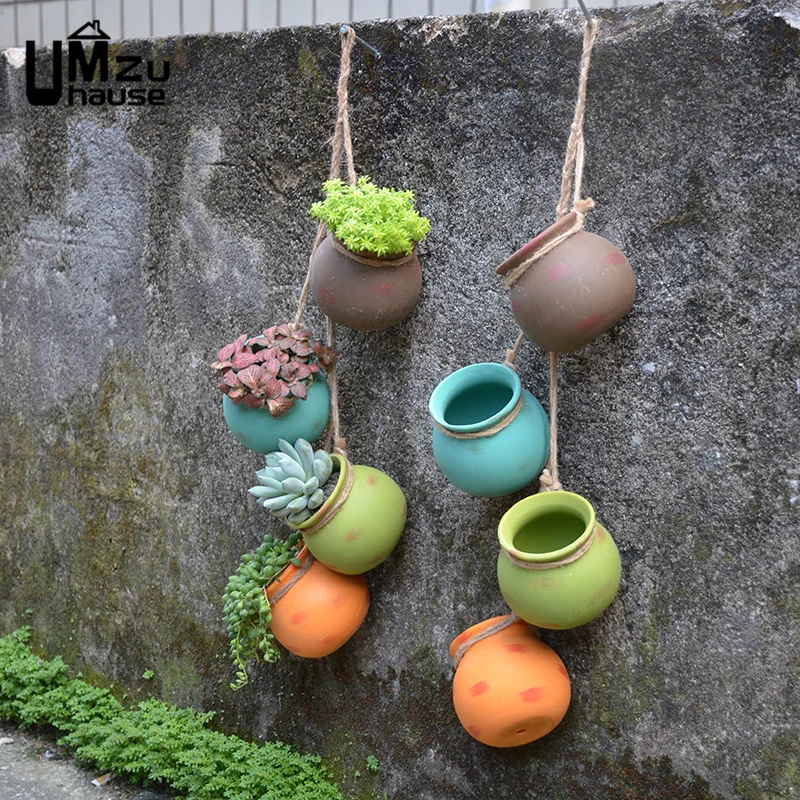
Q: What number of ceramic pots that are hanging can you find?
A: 8